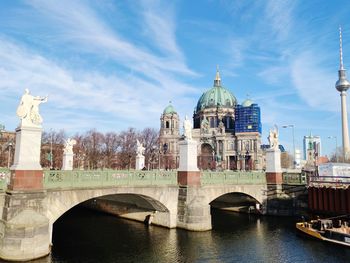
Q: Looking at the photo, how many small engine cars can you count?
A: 0